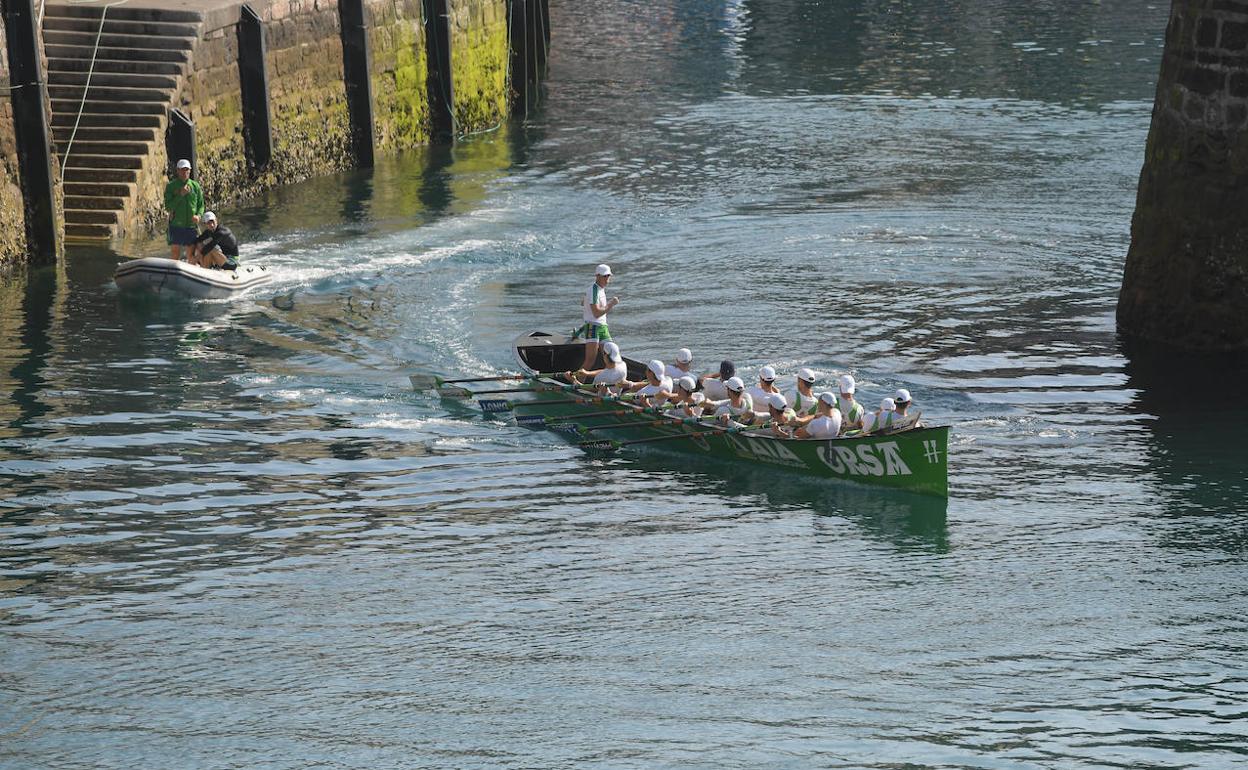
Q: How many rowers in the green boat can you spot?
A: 13